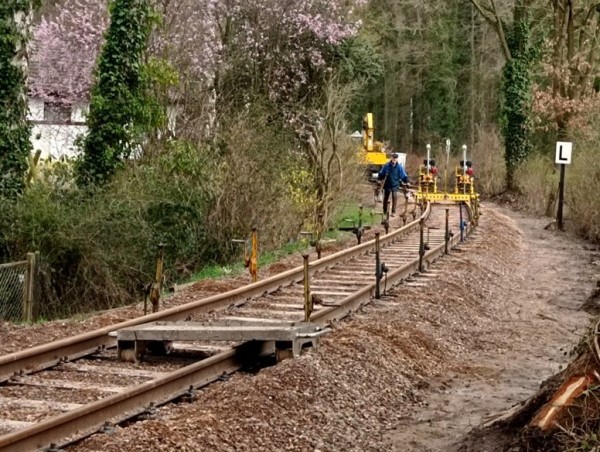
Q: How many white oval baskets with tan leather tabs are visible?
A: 0